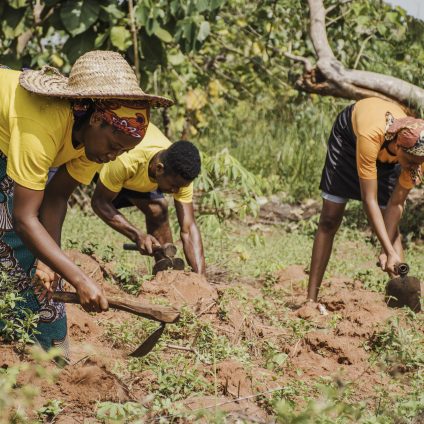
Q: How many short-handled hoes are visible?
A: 3